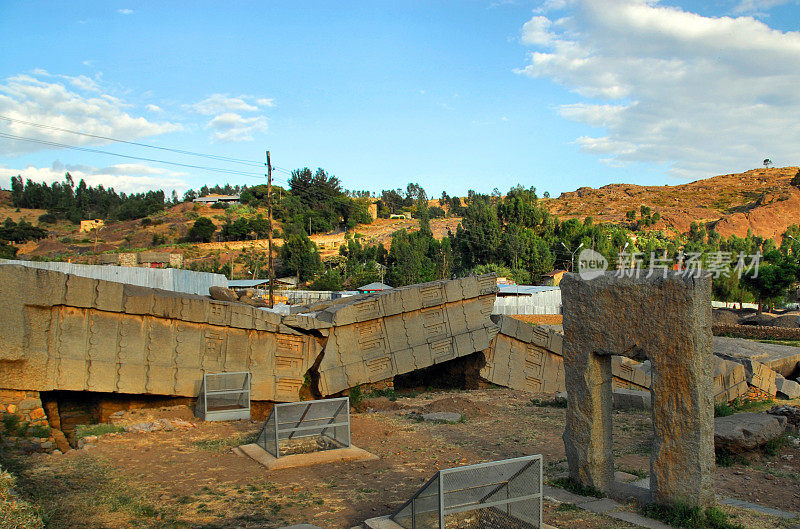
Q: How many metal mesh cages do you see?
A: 3